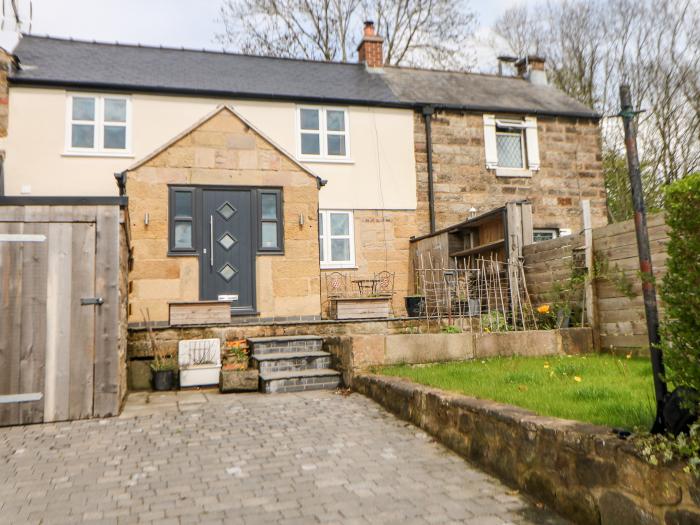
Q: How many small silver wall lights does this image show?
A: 2